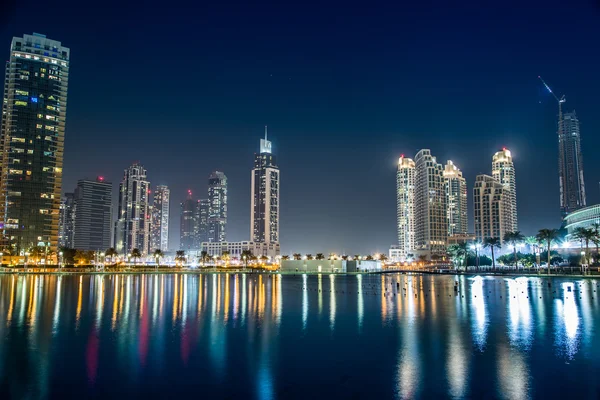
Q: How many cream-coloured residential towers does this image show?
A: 5